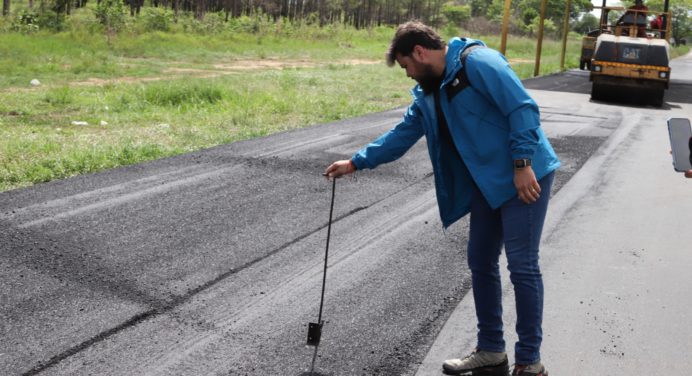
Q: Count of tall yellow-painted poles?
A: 3